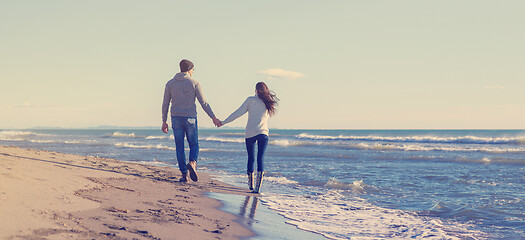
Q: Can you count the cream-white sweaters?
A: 1